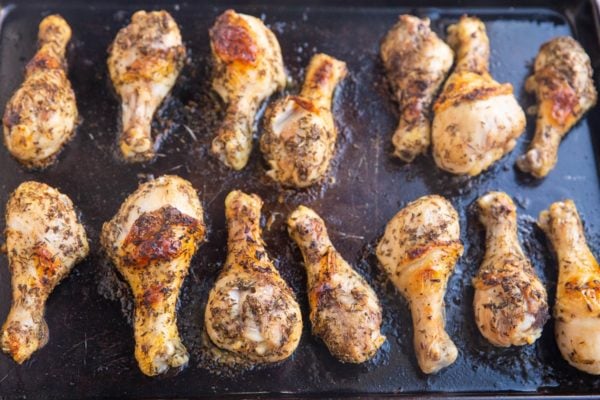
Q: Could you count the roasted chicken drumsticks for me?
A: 14